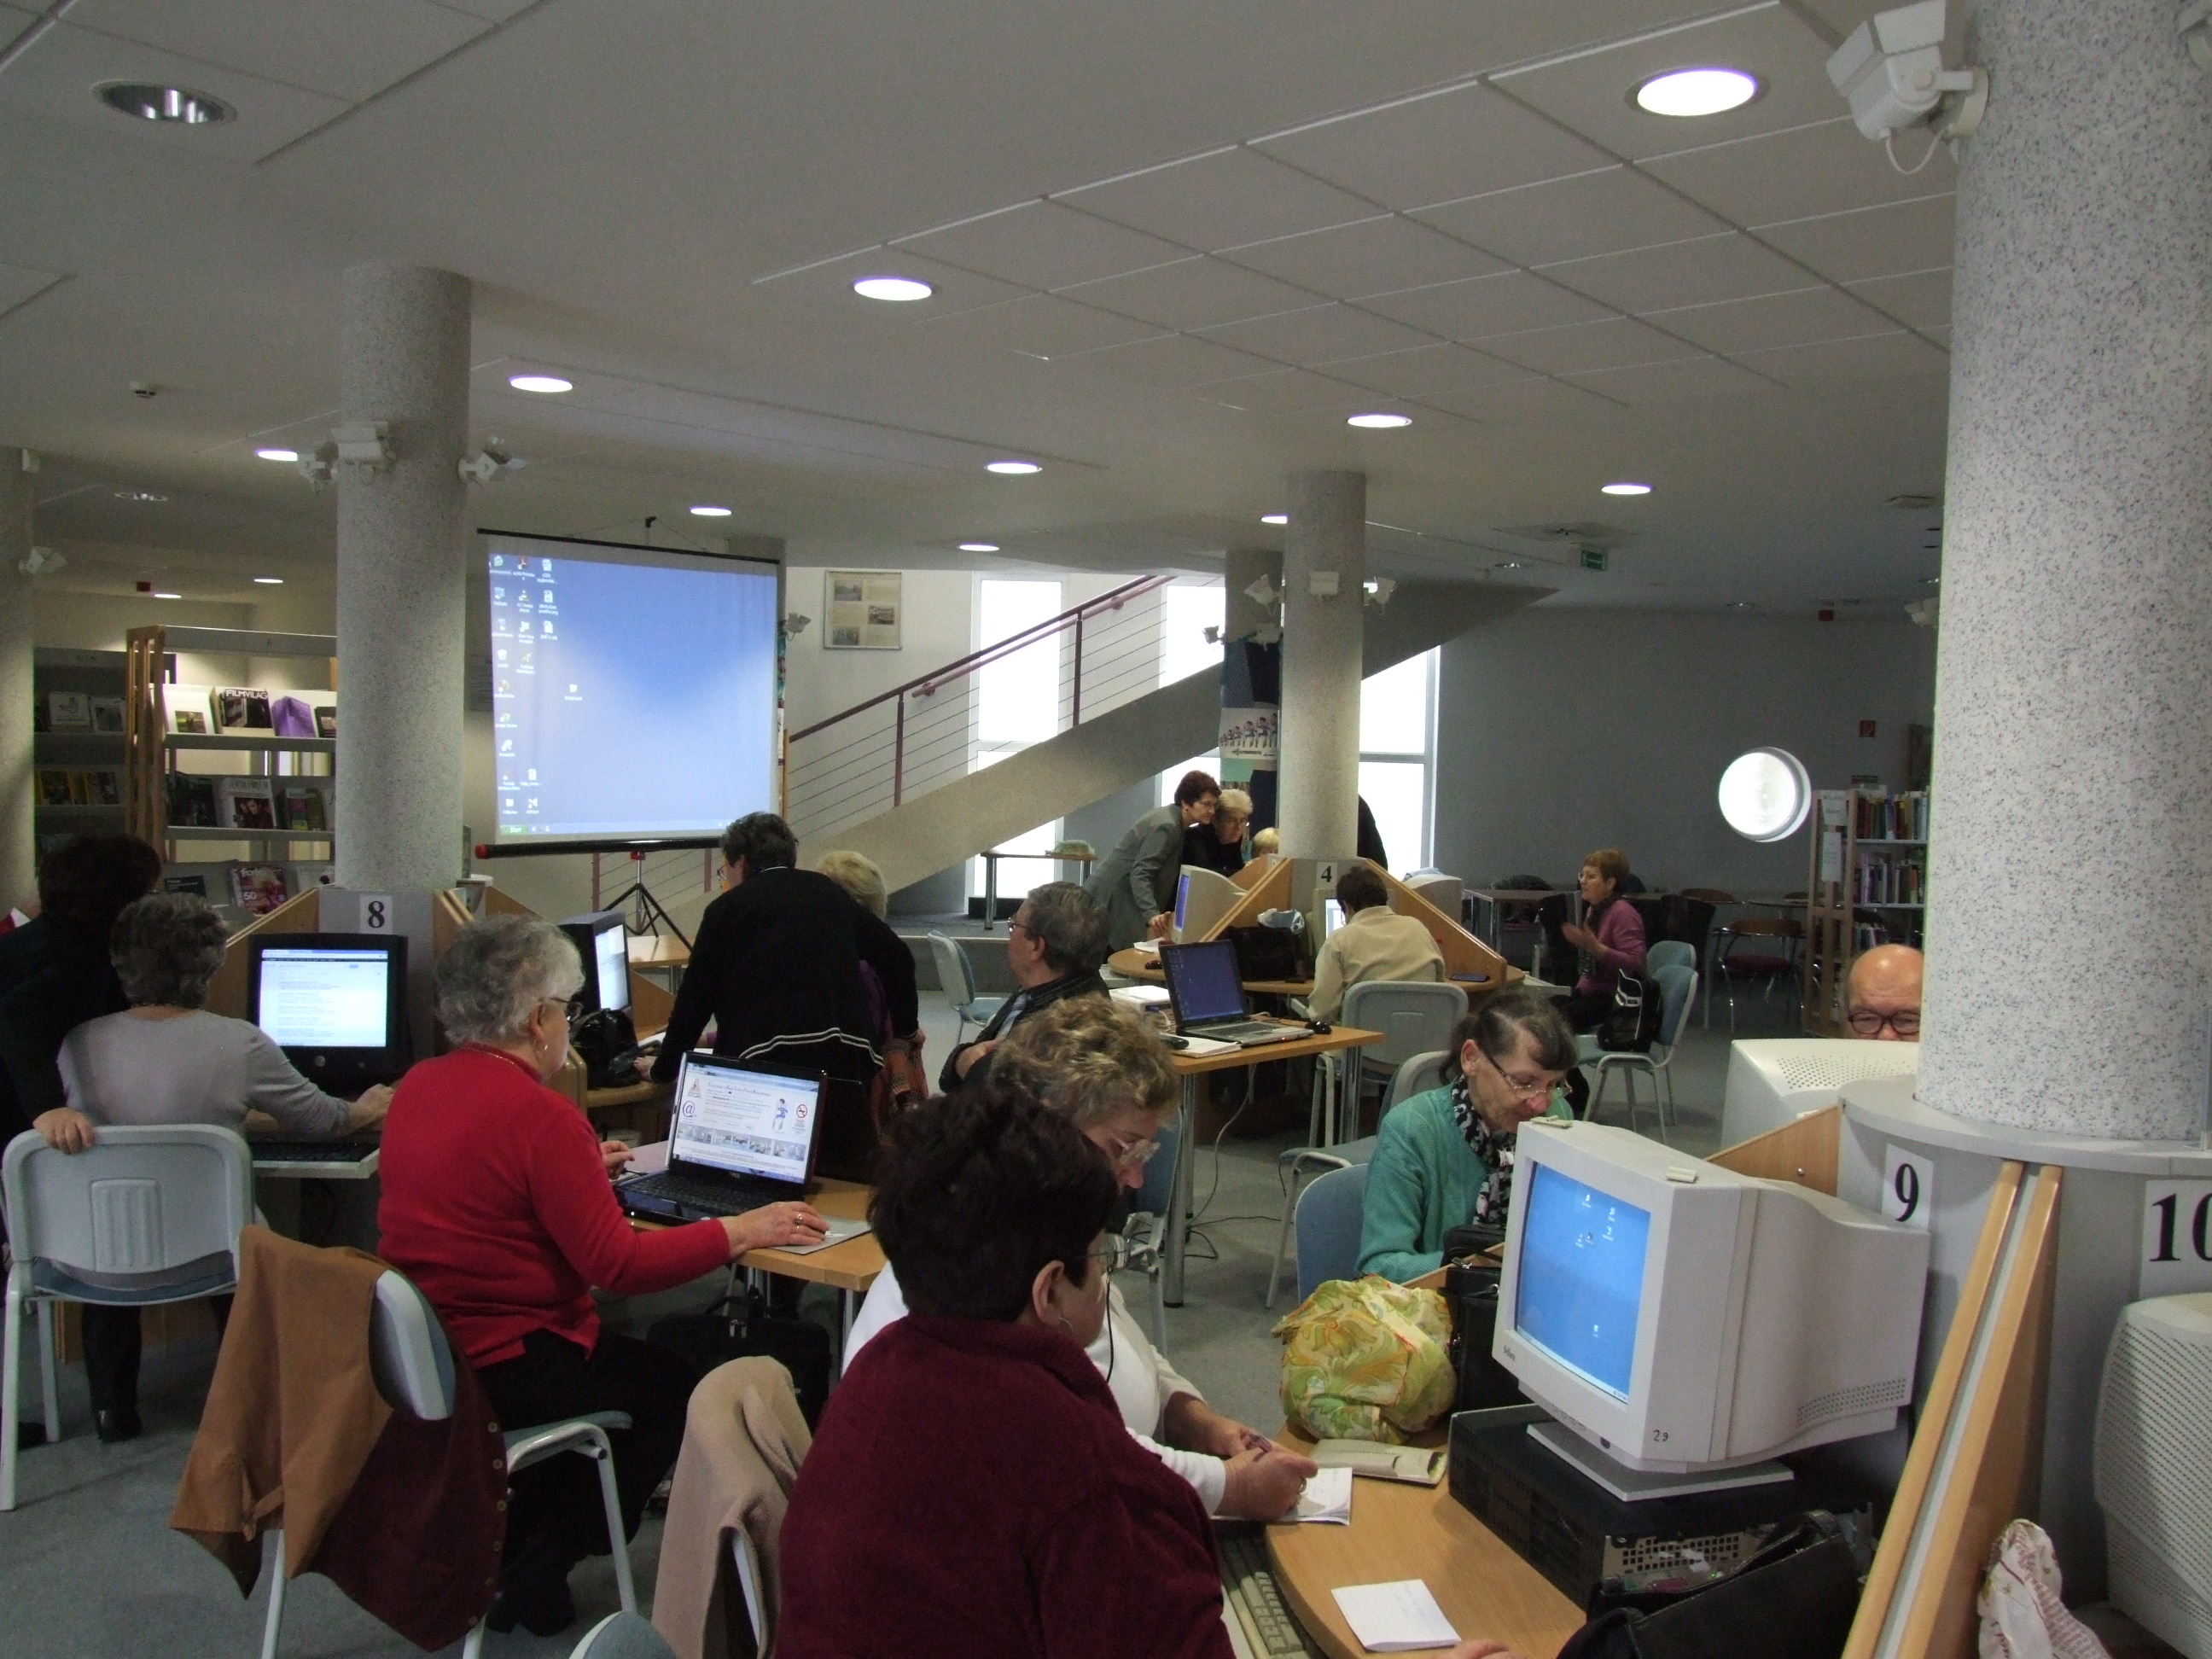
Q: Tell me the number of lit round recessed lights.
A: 12